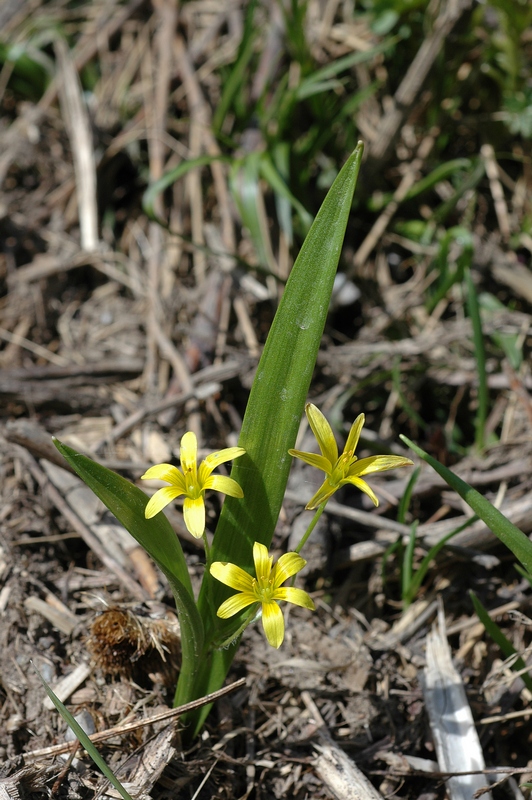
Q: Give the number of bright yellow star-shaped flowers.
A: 3